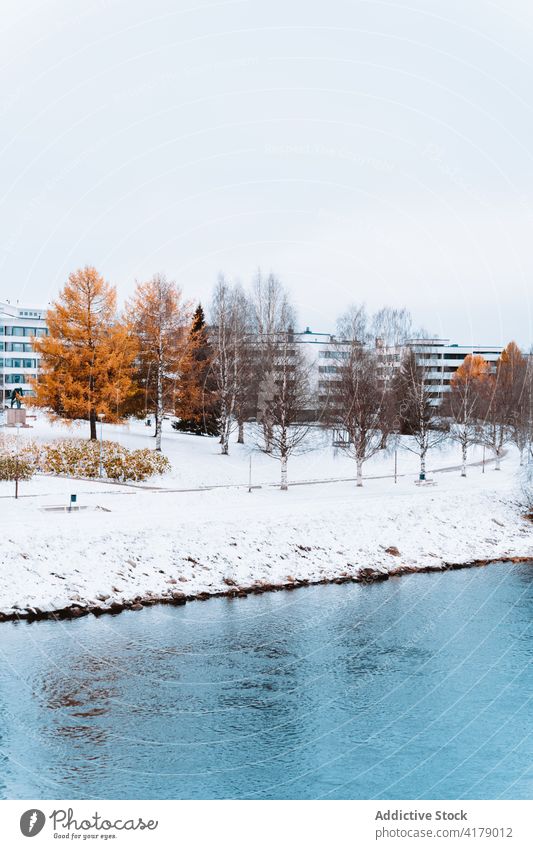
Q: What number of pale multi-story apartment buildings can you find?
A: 3